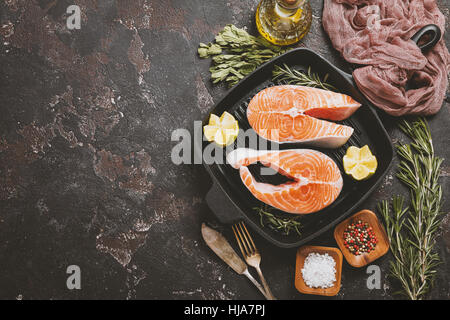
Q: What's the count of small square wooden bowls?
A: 2